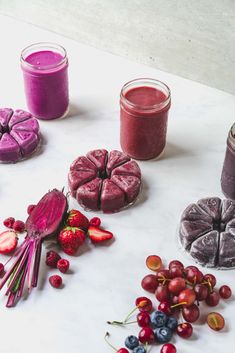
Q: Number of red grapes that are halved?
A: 2